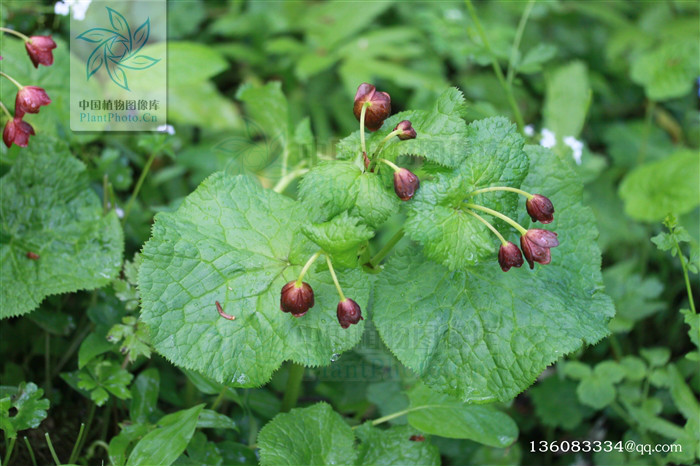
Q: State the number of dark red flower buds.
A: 11